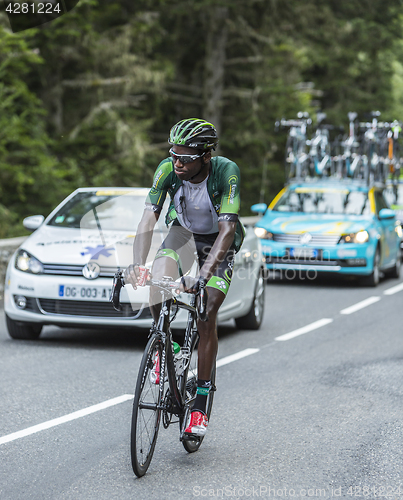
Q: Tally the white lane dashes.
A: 5